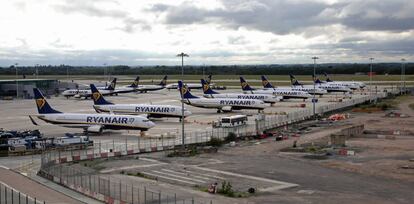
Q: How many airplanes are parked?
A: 13